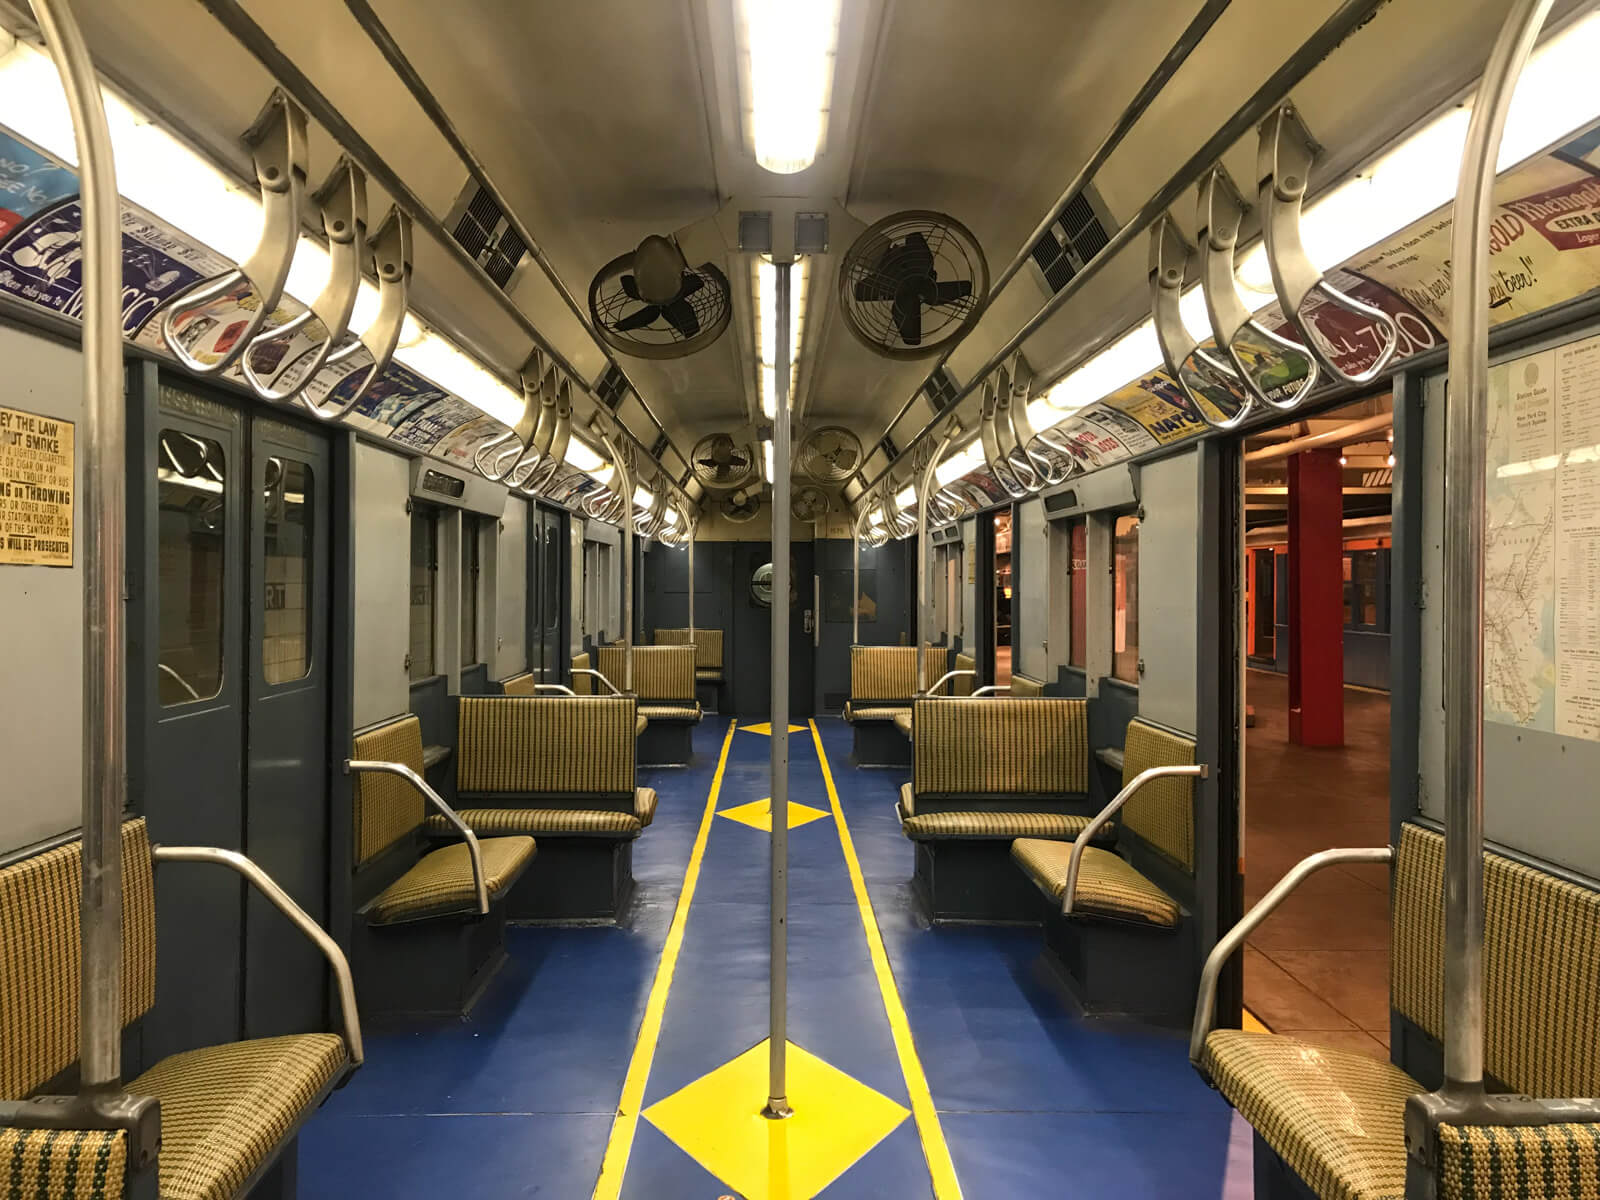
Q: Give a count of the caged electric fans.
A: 6